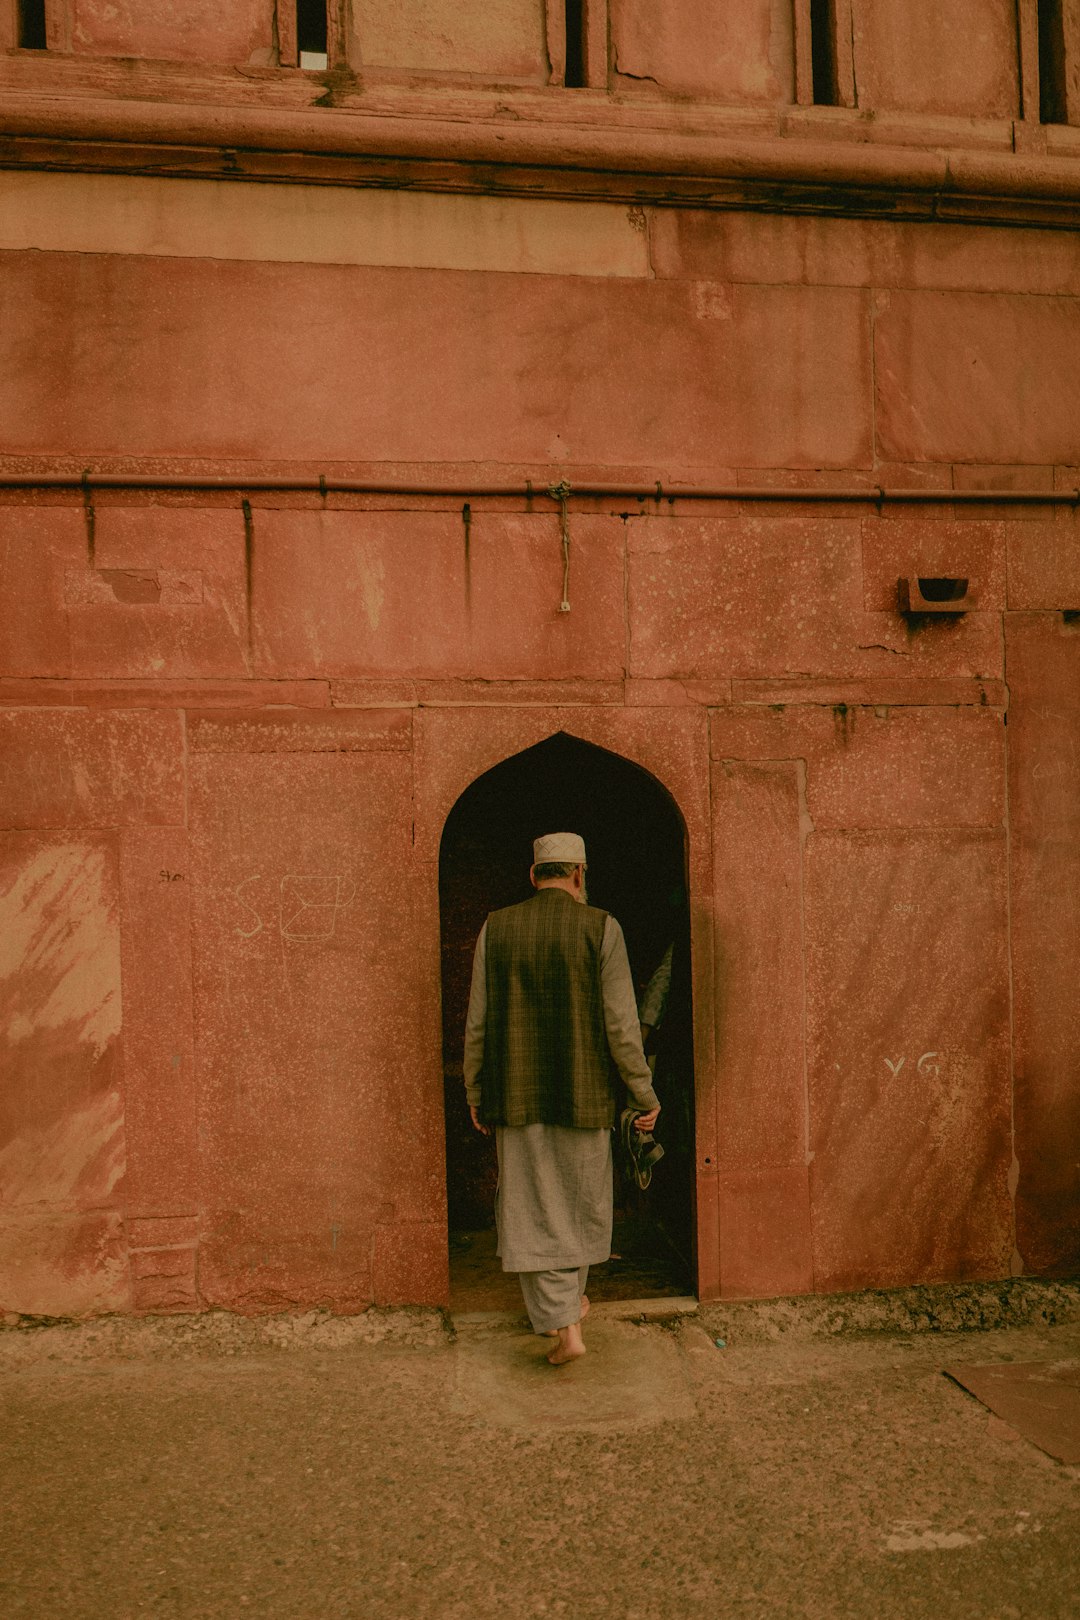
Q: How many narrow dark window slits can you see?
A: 5